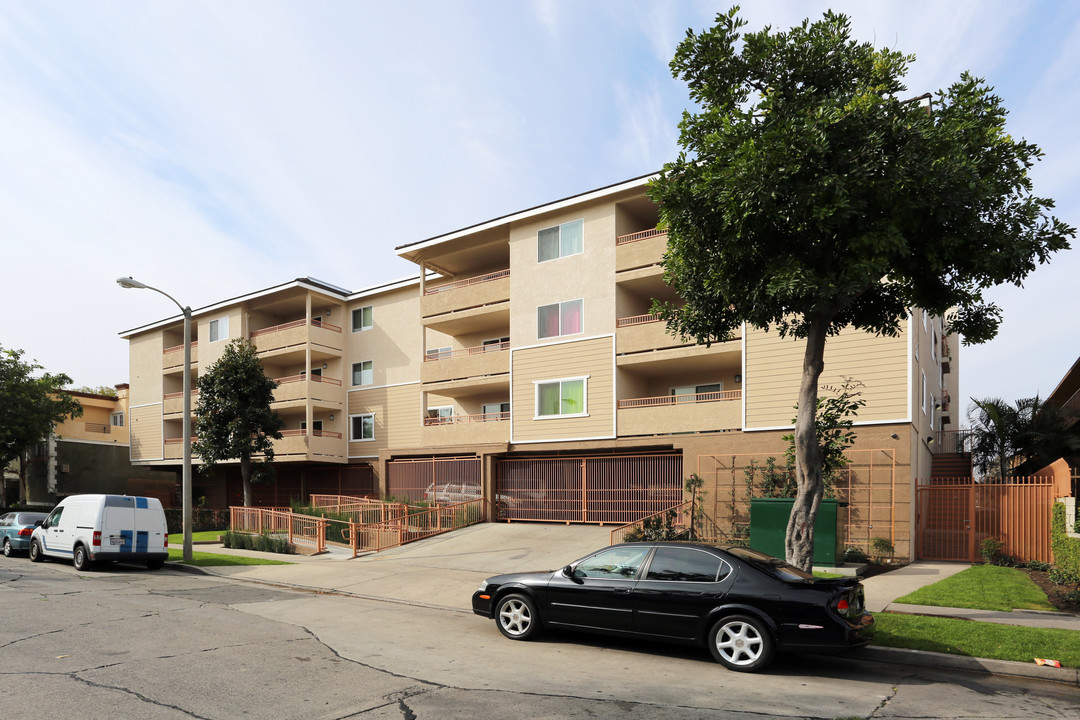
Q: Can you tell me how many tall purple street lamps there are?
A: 0